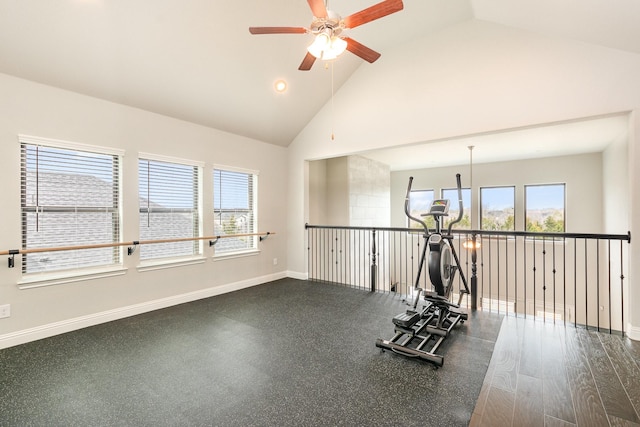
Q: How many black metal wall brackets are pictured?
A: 4